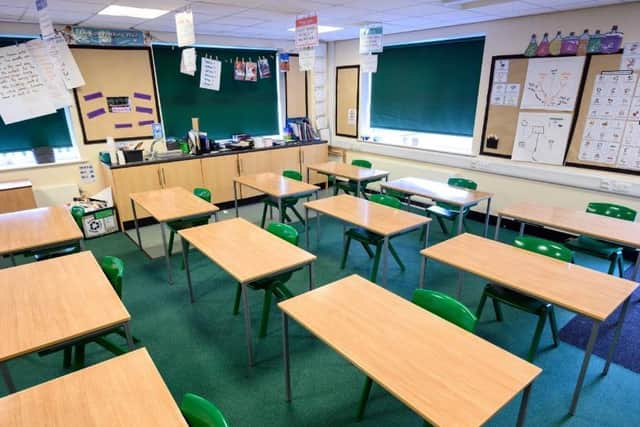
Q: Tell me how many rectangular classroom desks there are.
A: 12